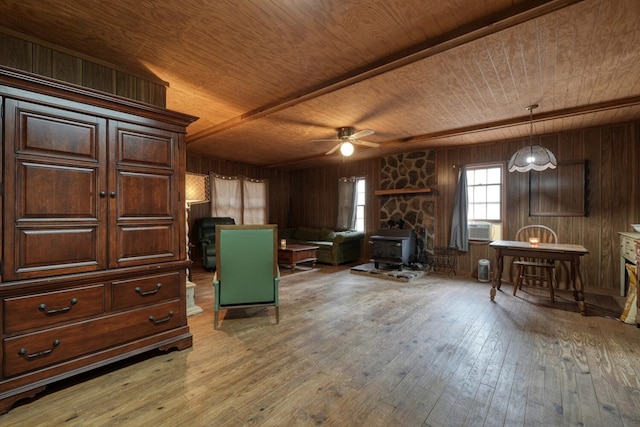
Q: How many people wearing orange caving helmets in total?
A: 0